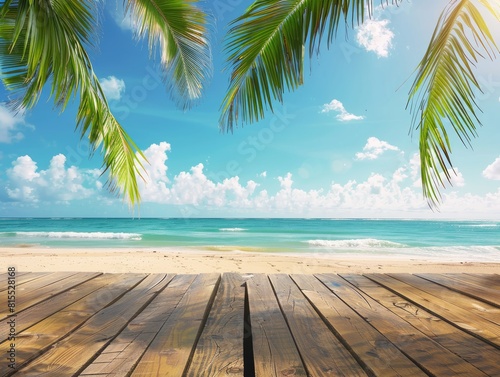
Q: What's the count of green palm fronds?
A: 4